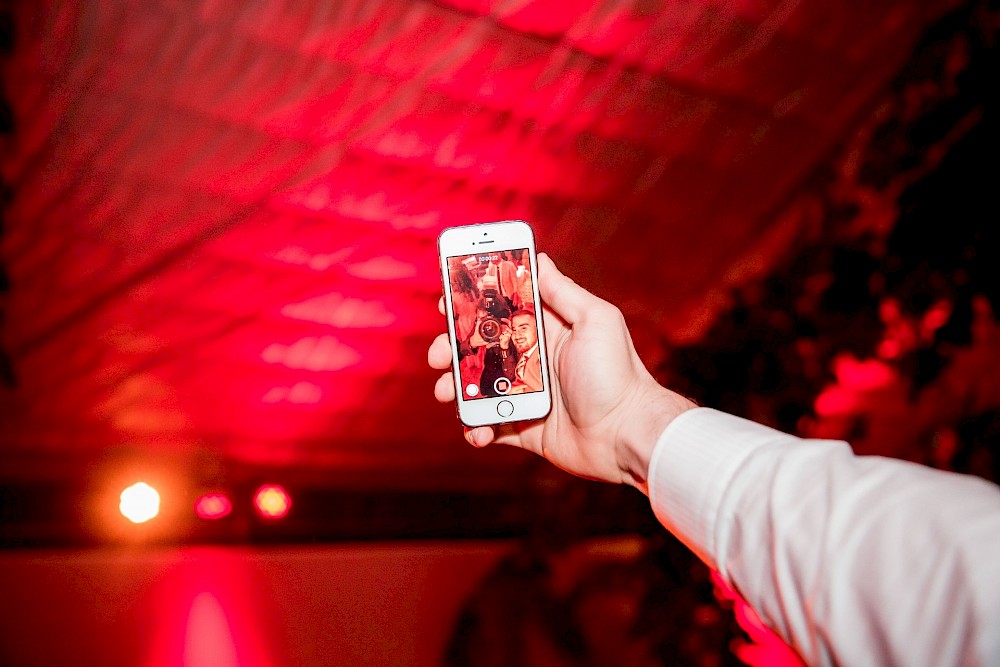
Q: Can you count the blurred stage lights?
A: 3